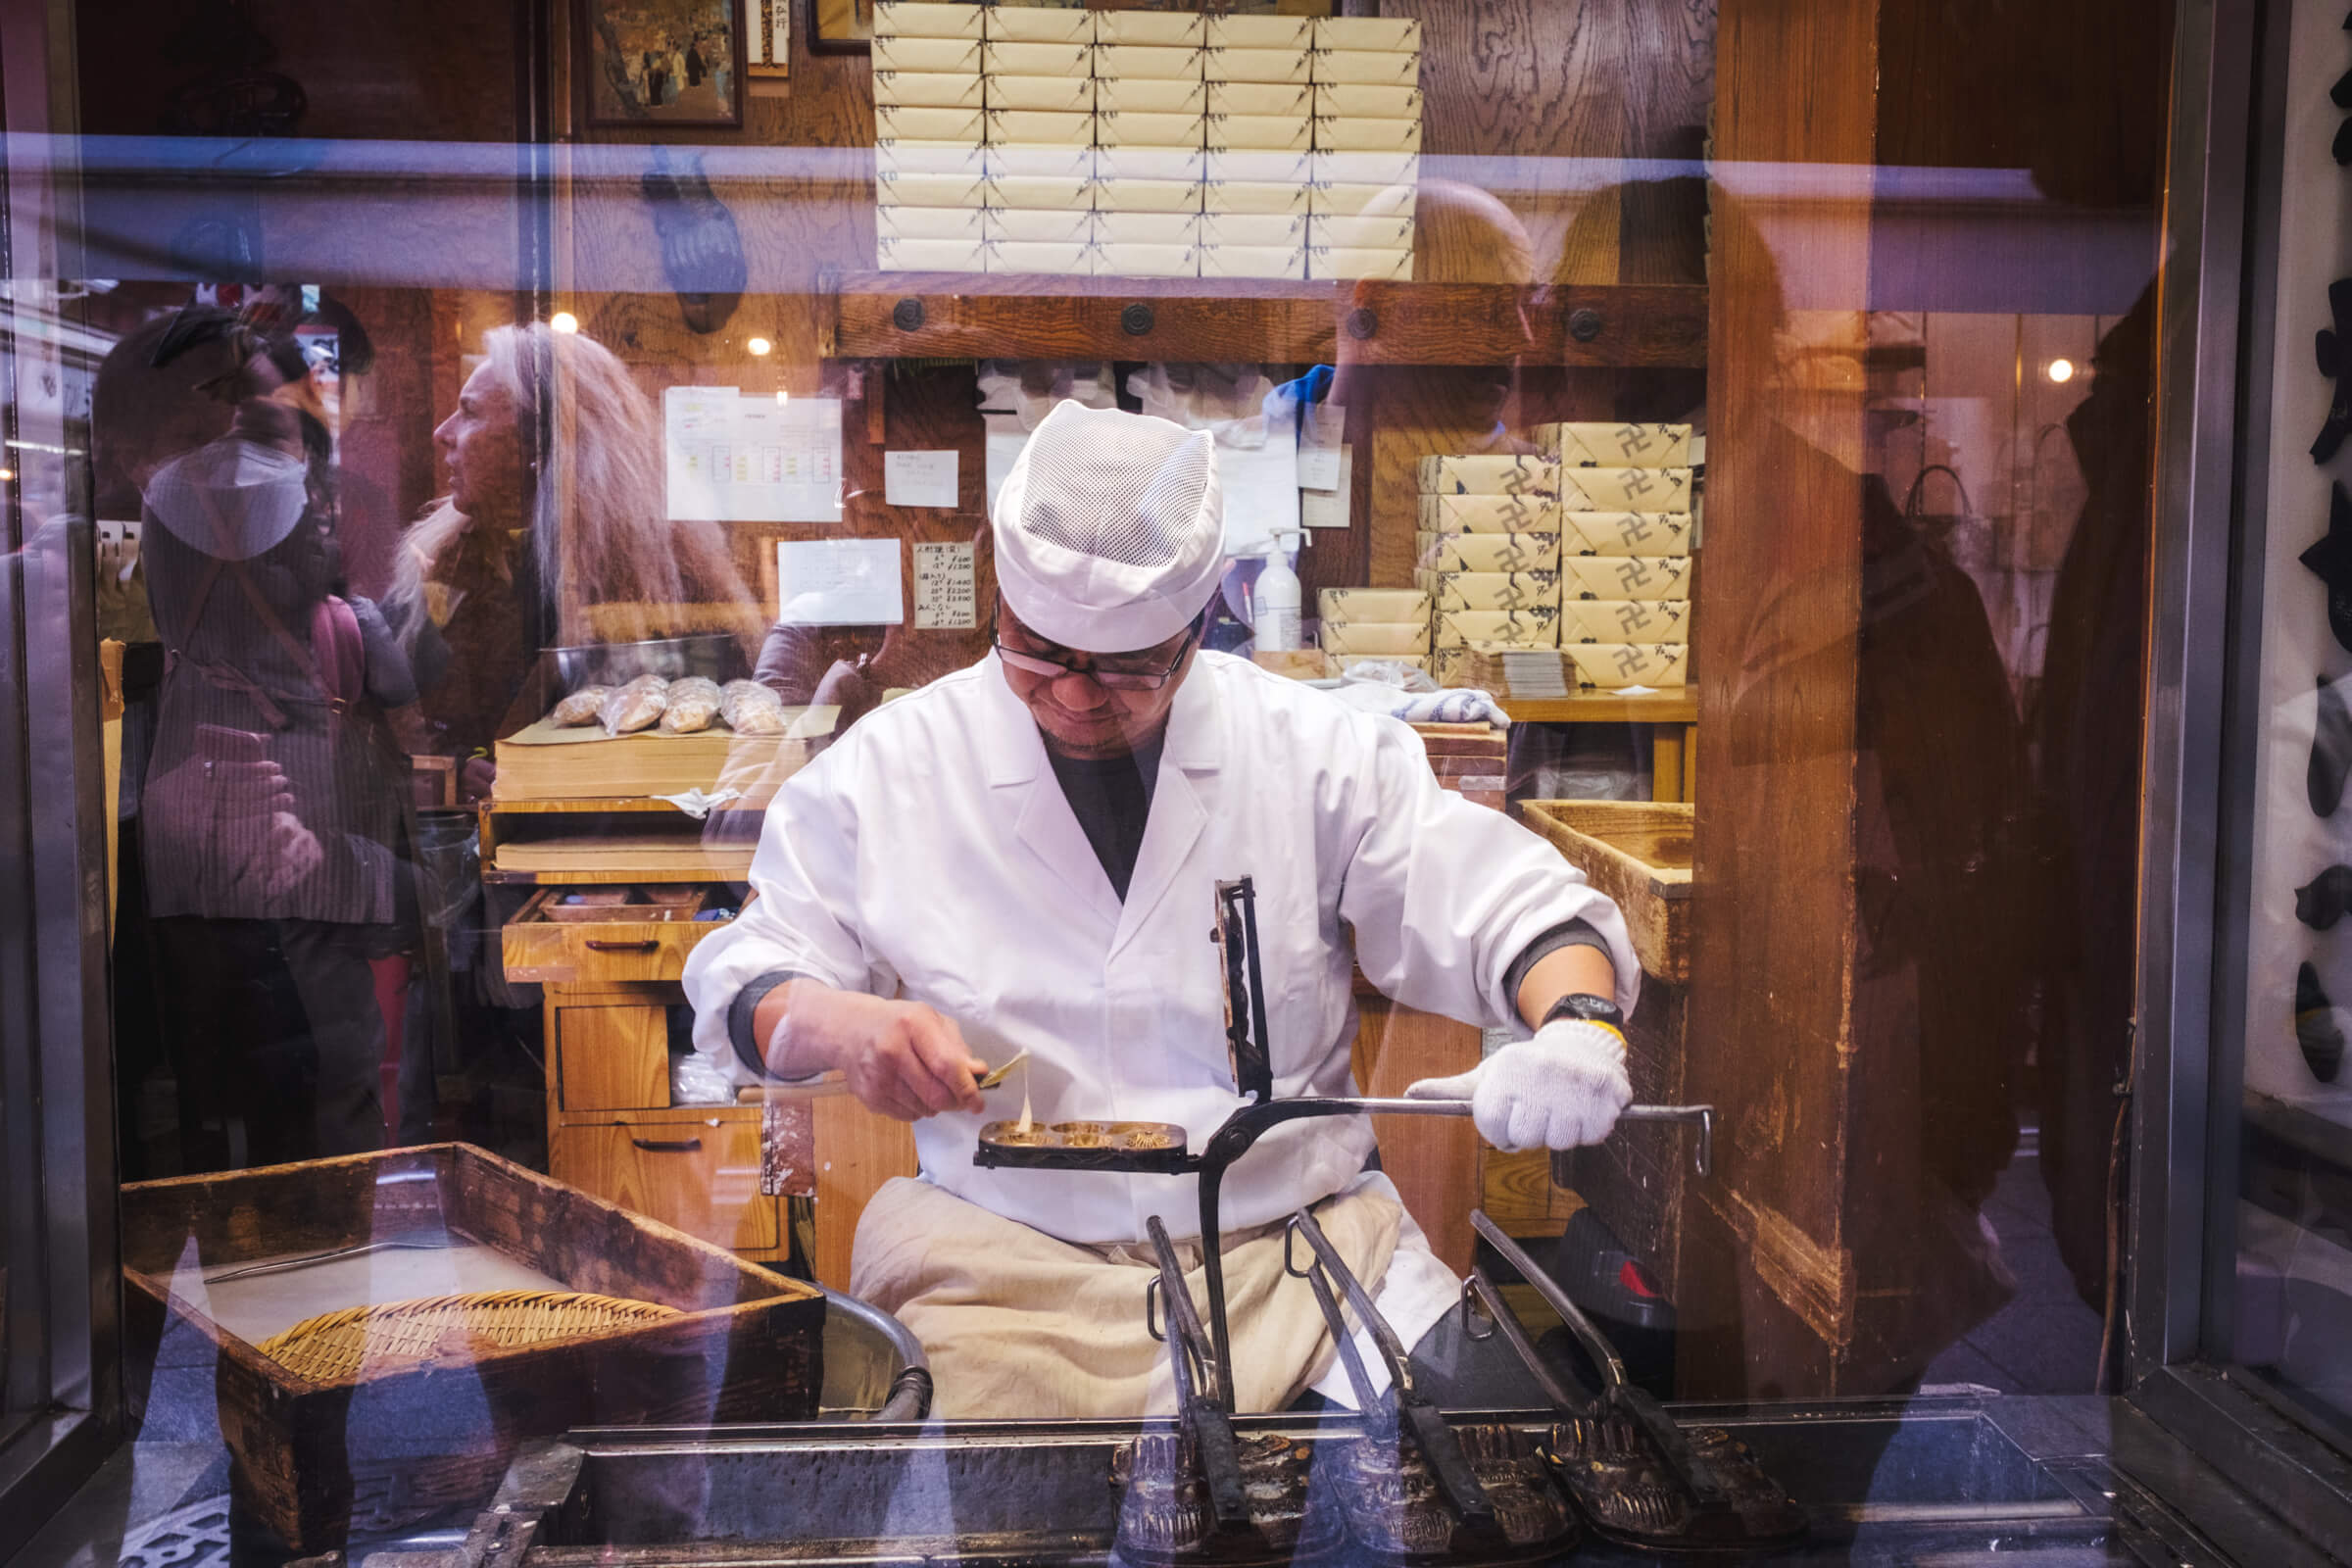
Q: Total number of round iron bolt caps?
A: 4